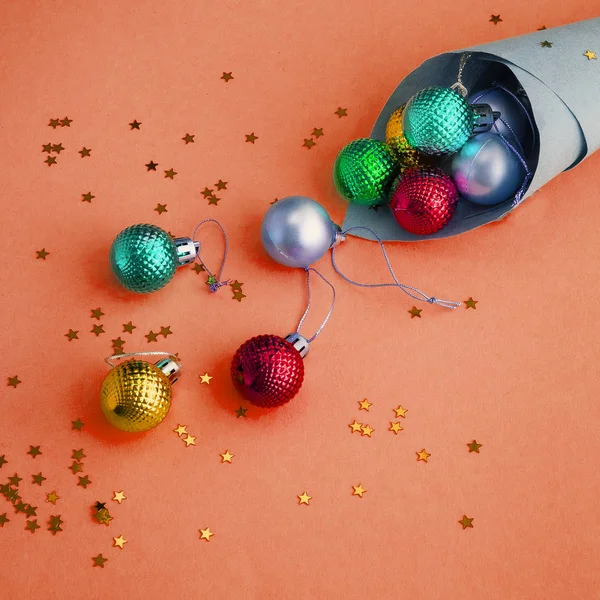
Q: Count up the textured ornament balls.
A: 7